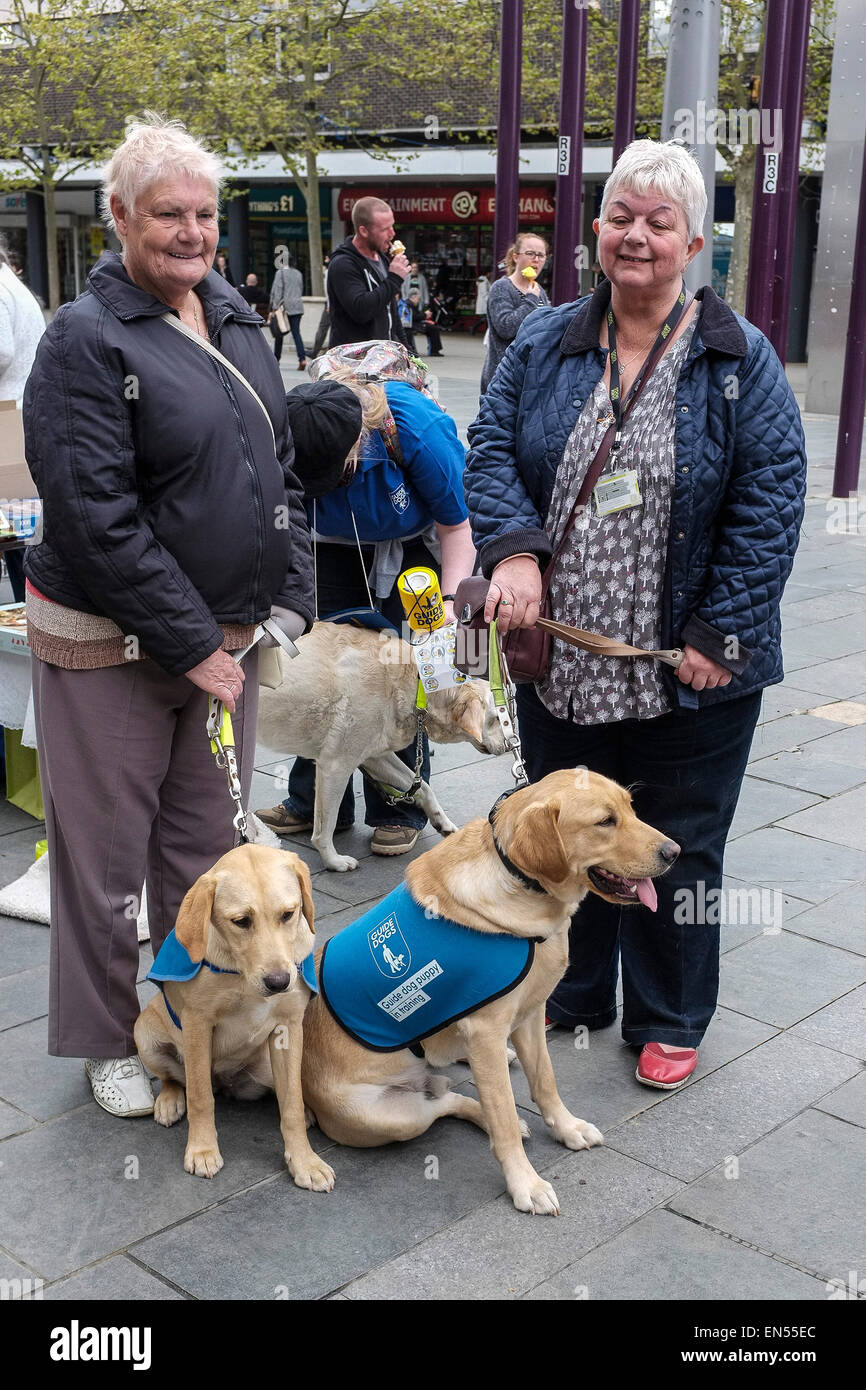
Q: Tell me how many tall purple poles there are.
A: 6